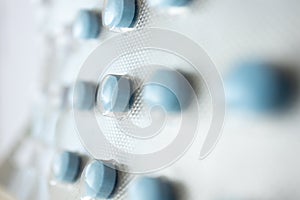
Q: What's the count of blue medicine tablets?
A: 10